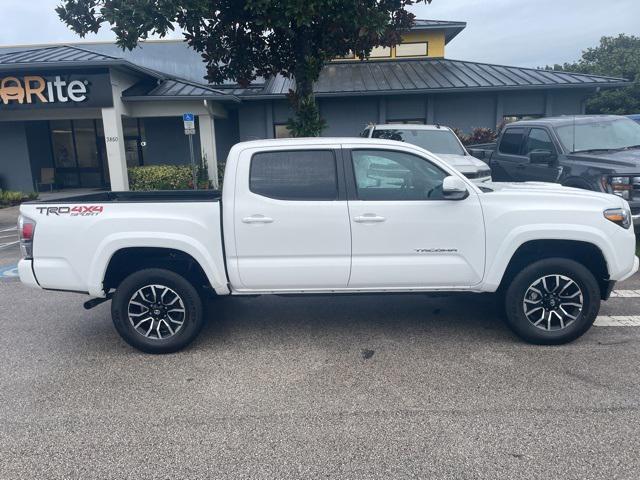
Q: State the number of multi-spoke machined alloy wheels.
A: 2